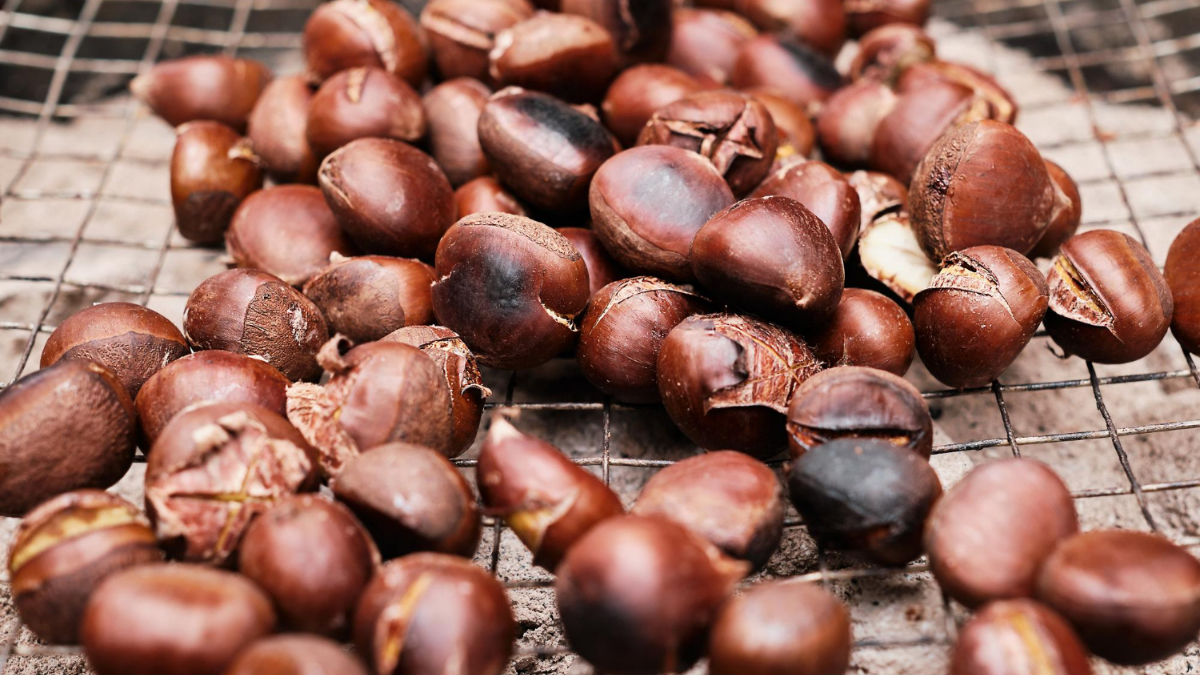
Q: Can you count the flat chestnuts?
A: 0